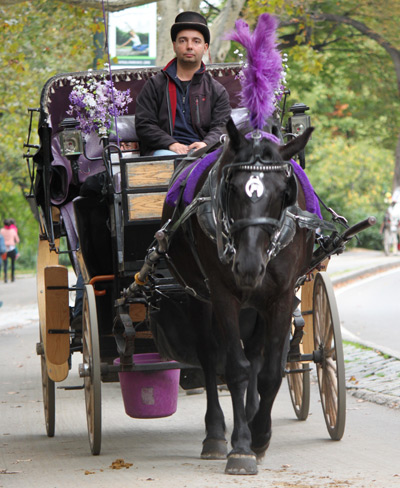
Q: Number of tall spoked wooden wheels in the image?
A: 4